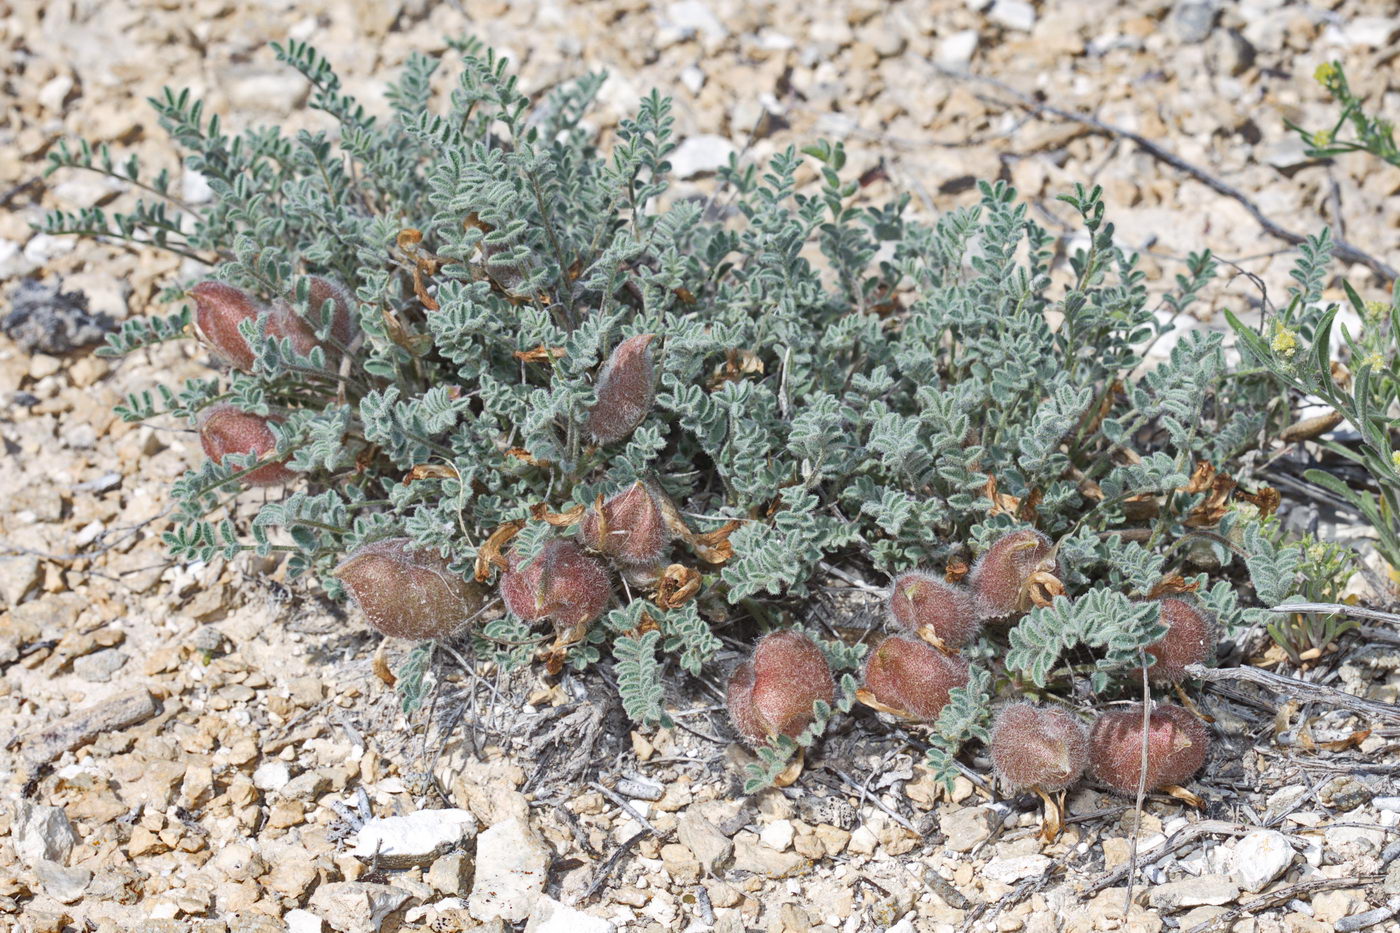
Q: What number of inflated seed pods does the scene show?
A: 14